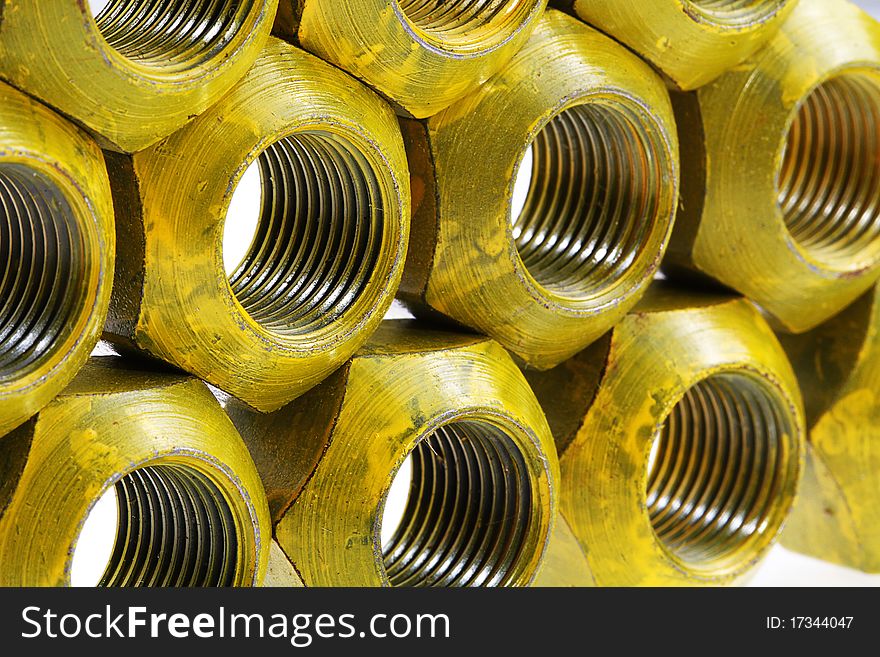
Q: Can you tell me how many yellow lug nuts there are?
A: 11